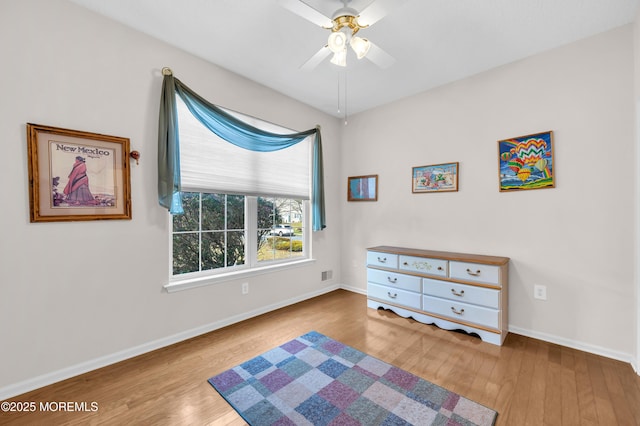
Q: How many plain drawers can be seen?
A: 6